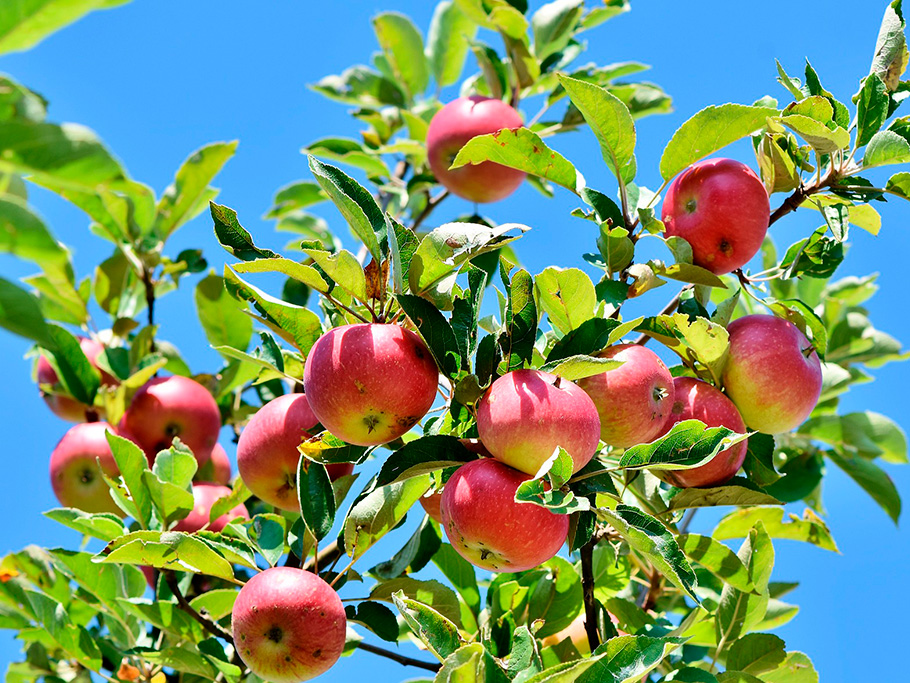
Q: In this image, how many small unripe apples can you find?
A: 0